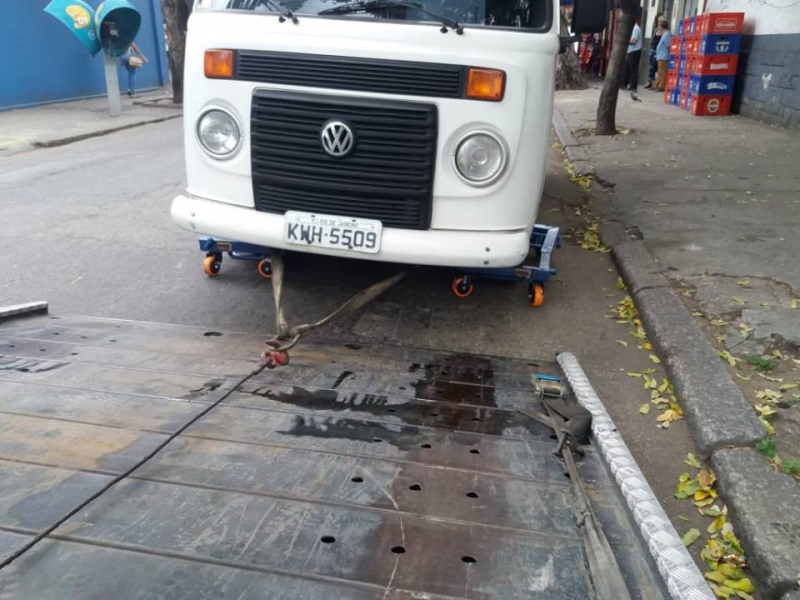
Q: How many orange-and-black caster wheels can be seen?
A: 4